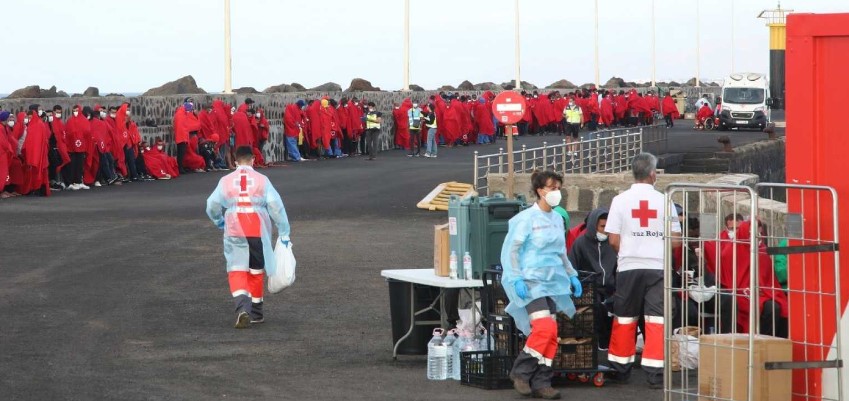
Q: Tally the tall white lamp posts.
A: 7